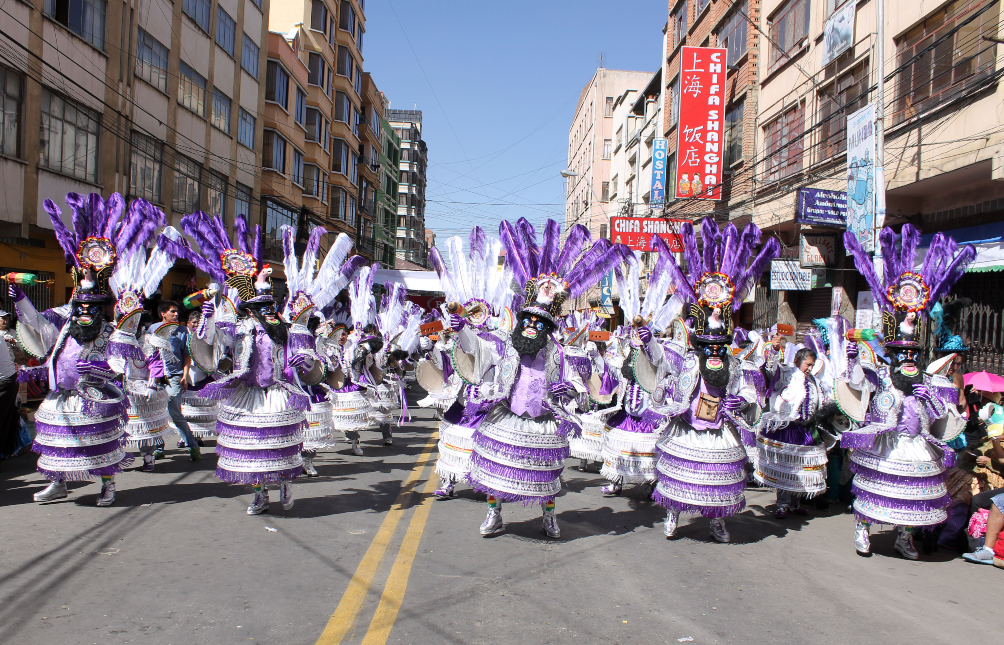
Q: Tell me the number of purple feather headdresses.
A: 5